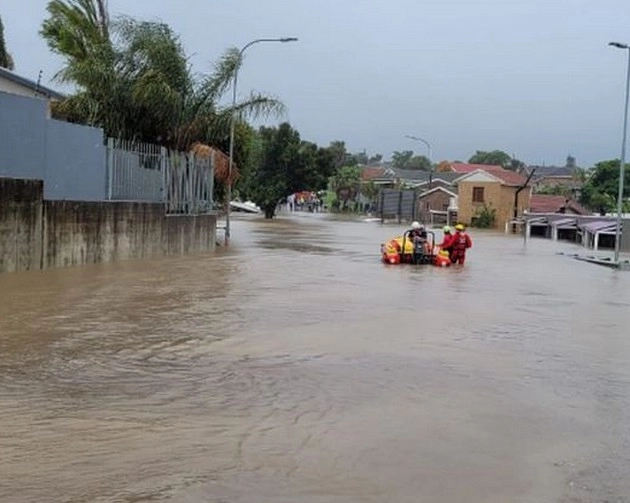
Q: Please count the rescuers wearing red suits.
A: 2